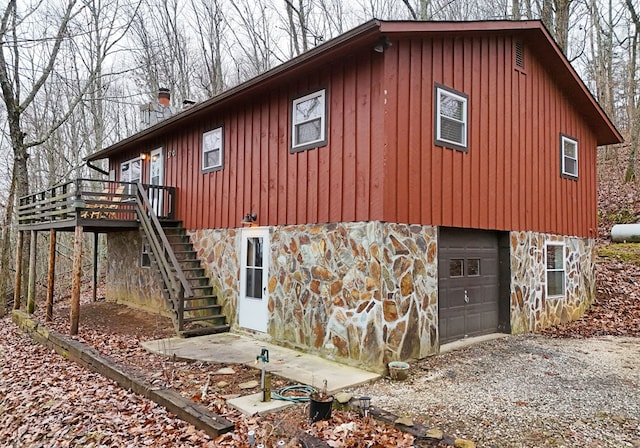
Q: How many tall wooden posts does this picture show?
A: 5